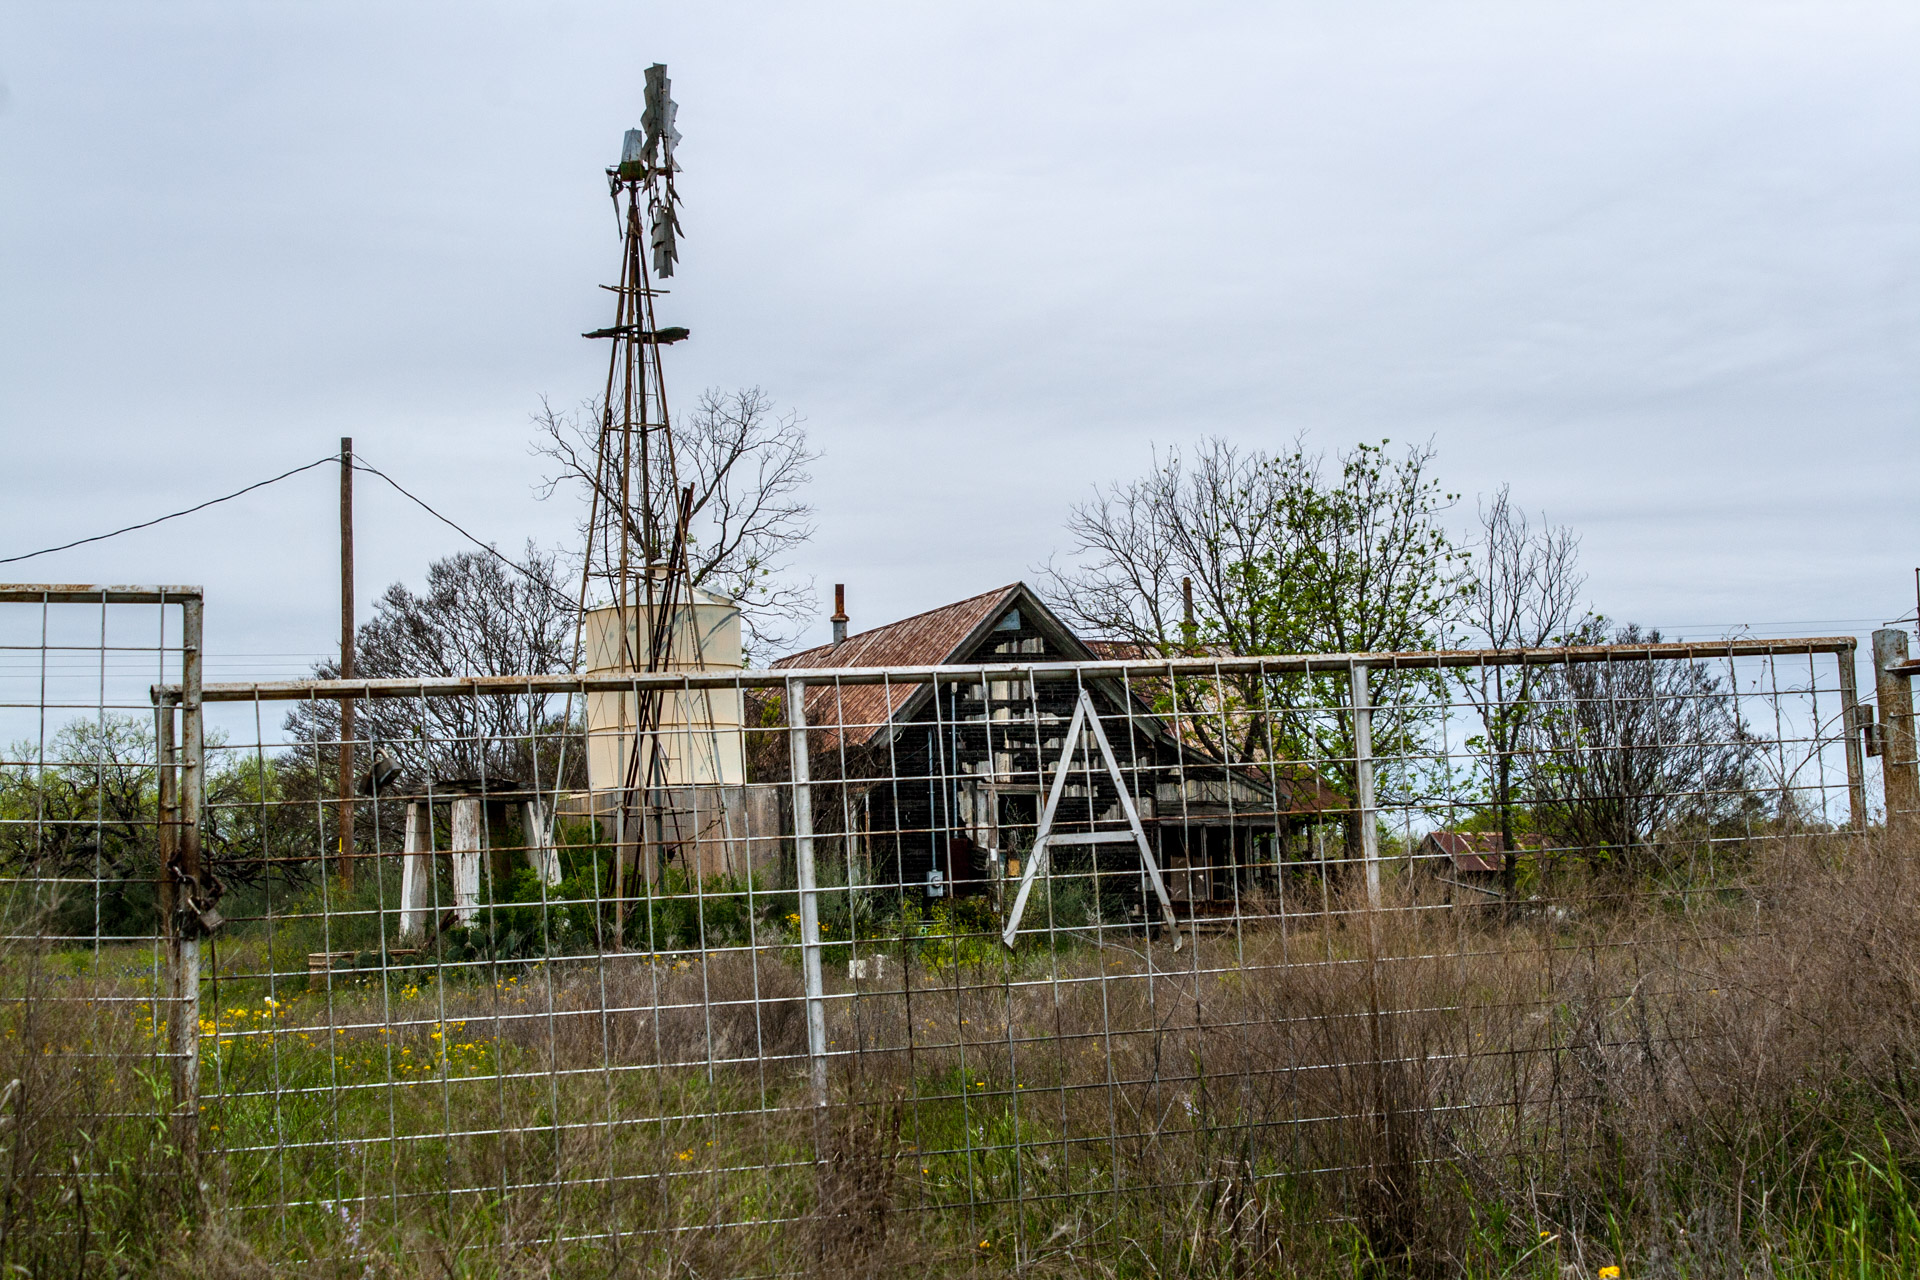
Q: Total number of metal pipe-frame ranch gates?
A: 2